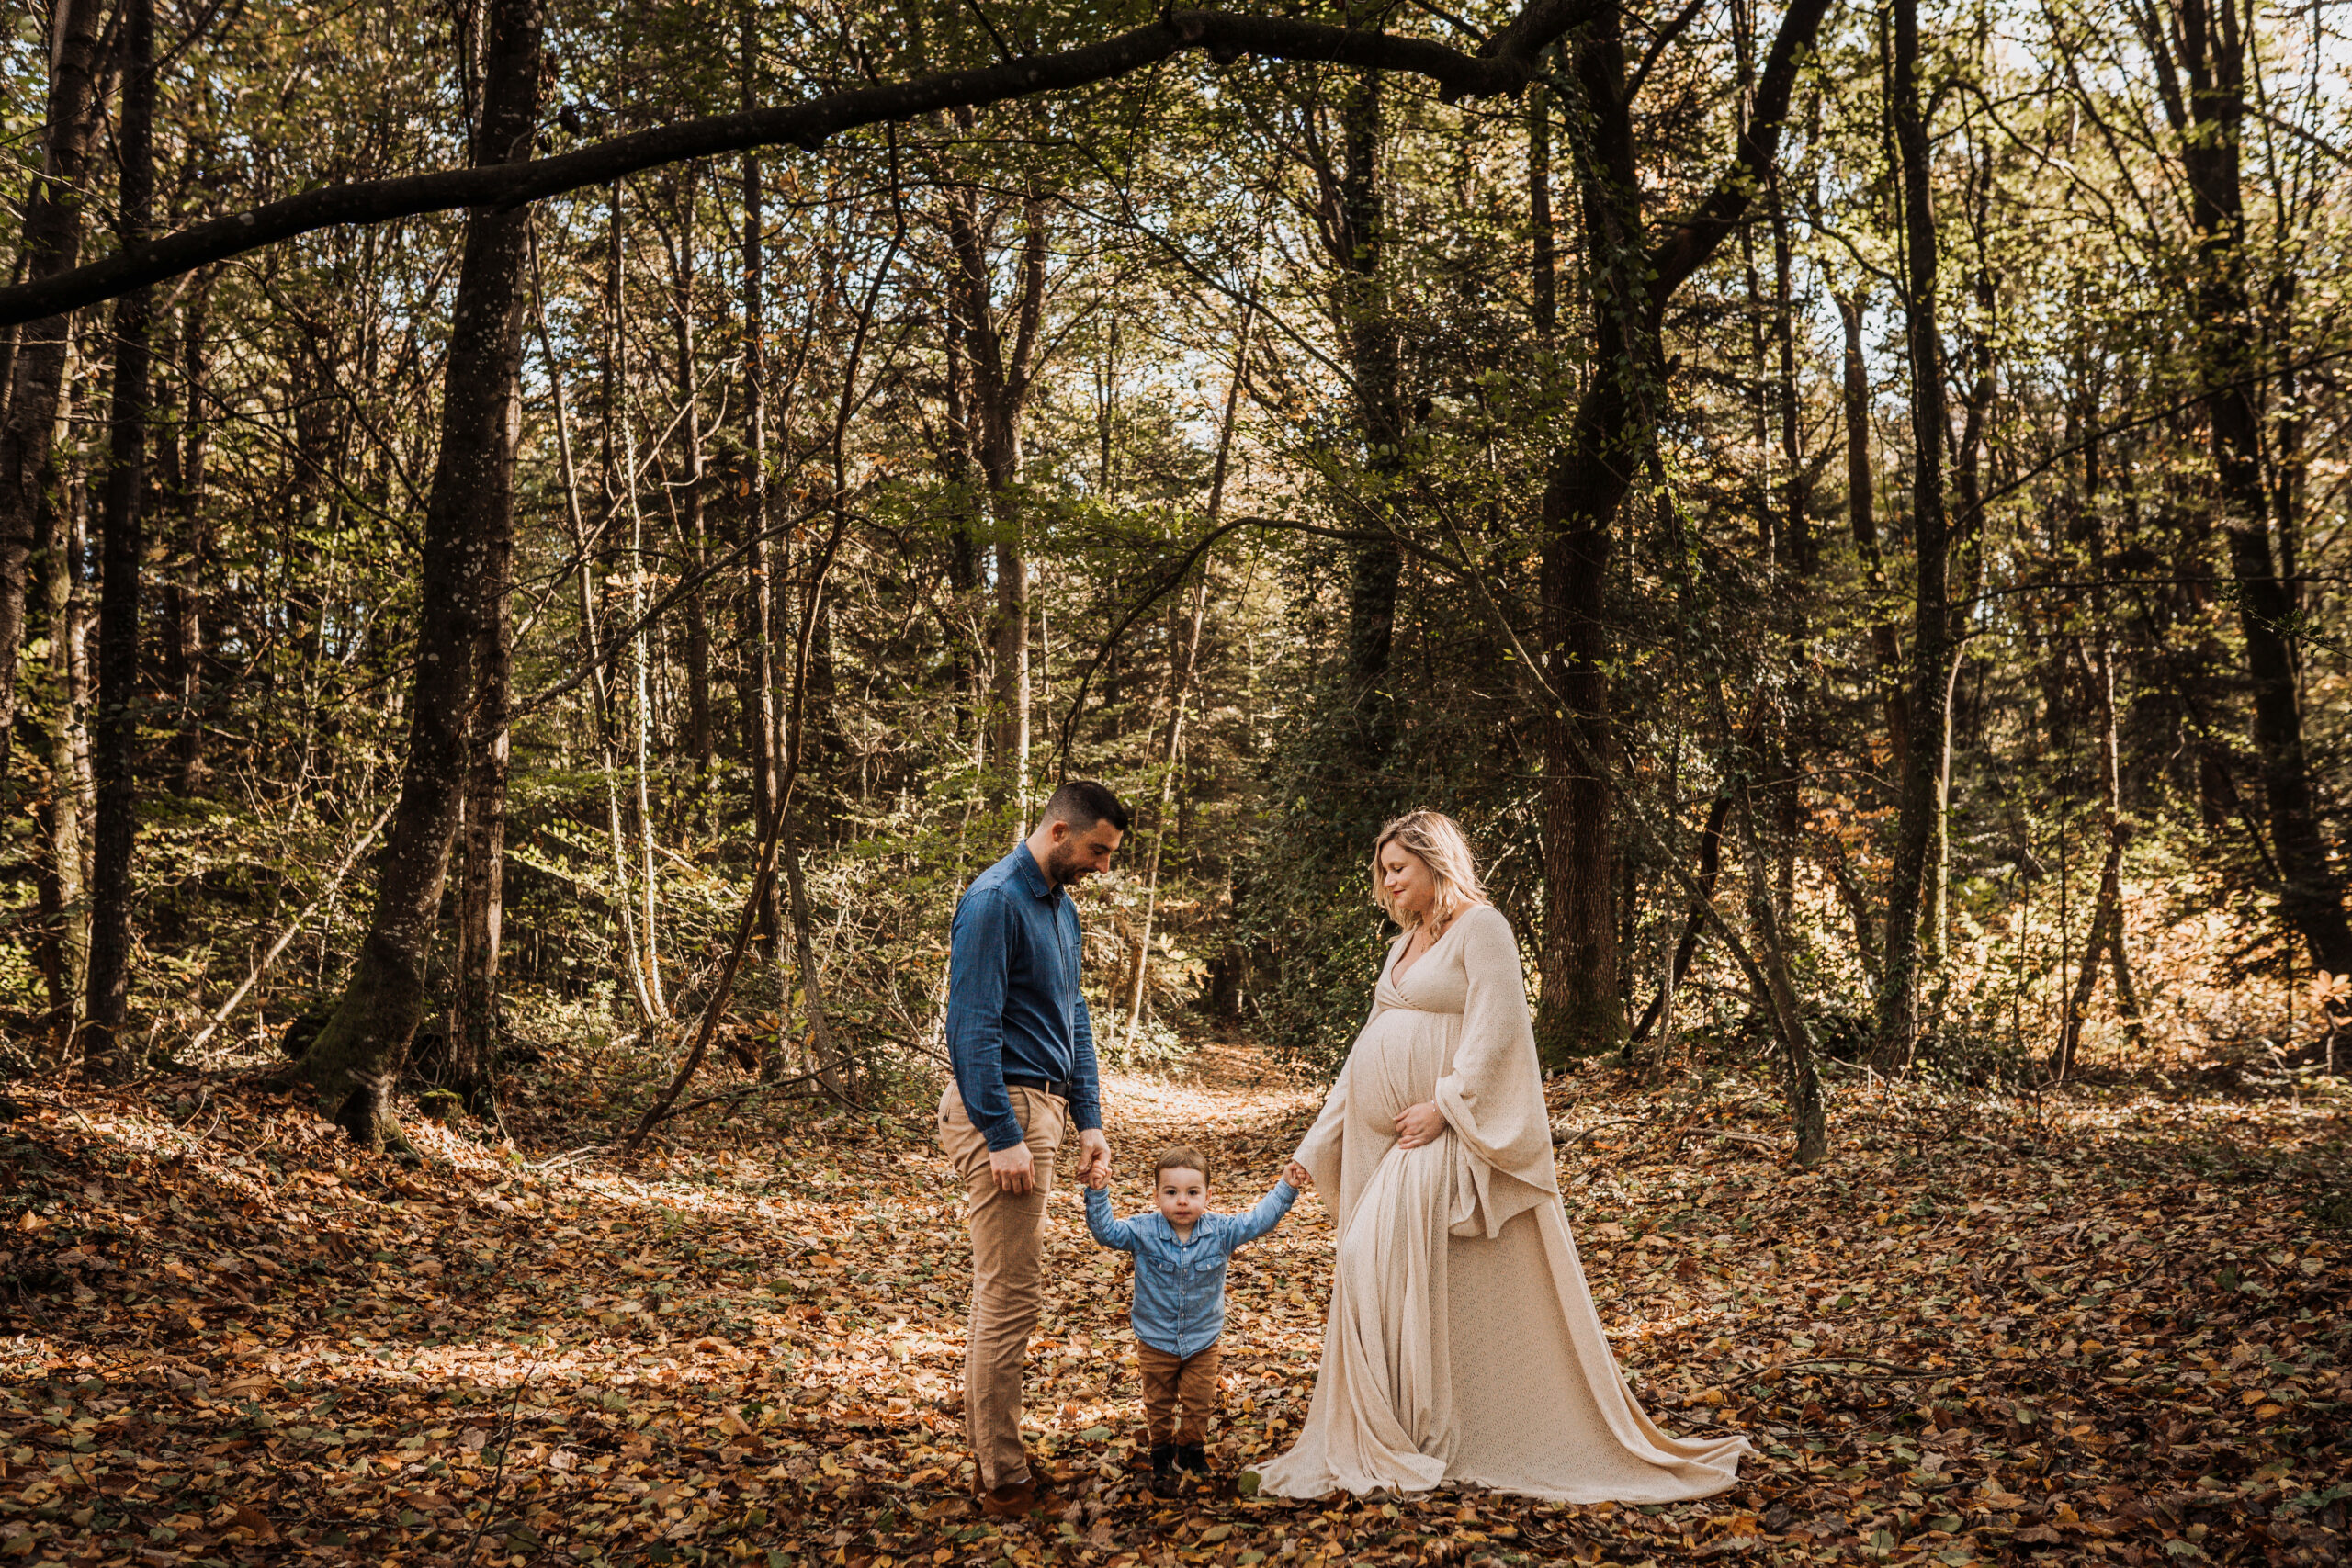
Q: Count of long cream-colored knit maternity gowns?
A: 1